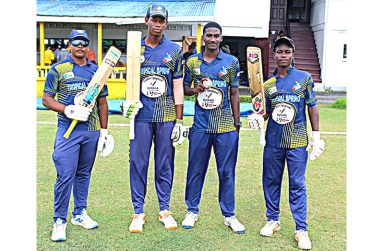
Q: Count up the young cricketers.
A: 4